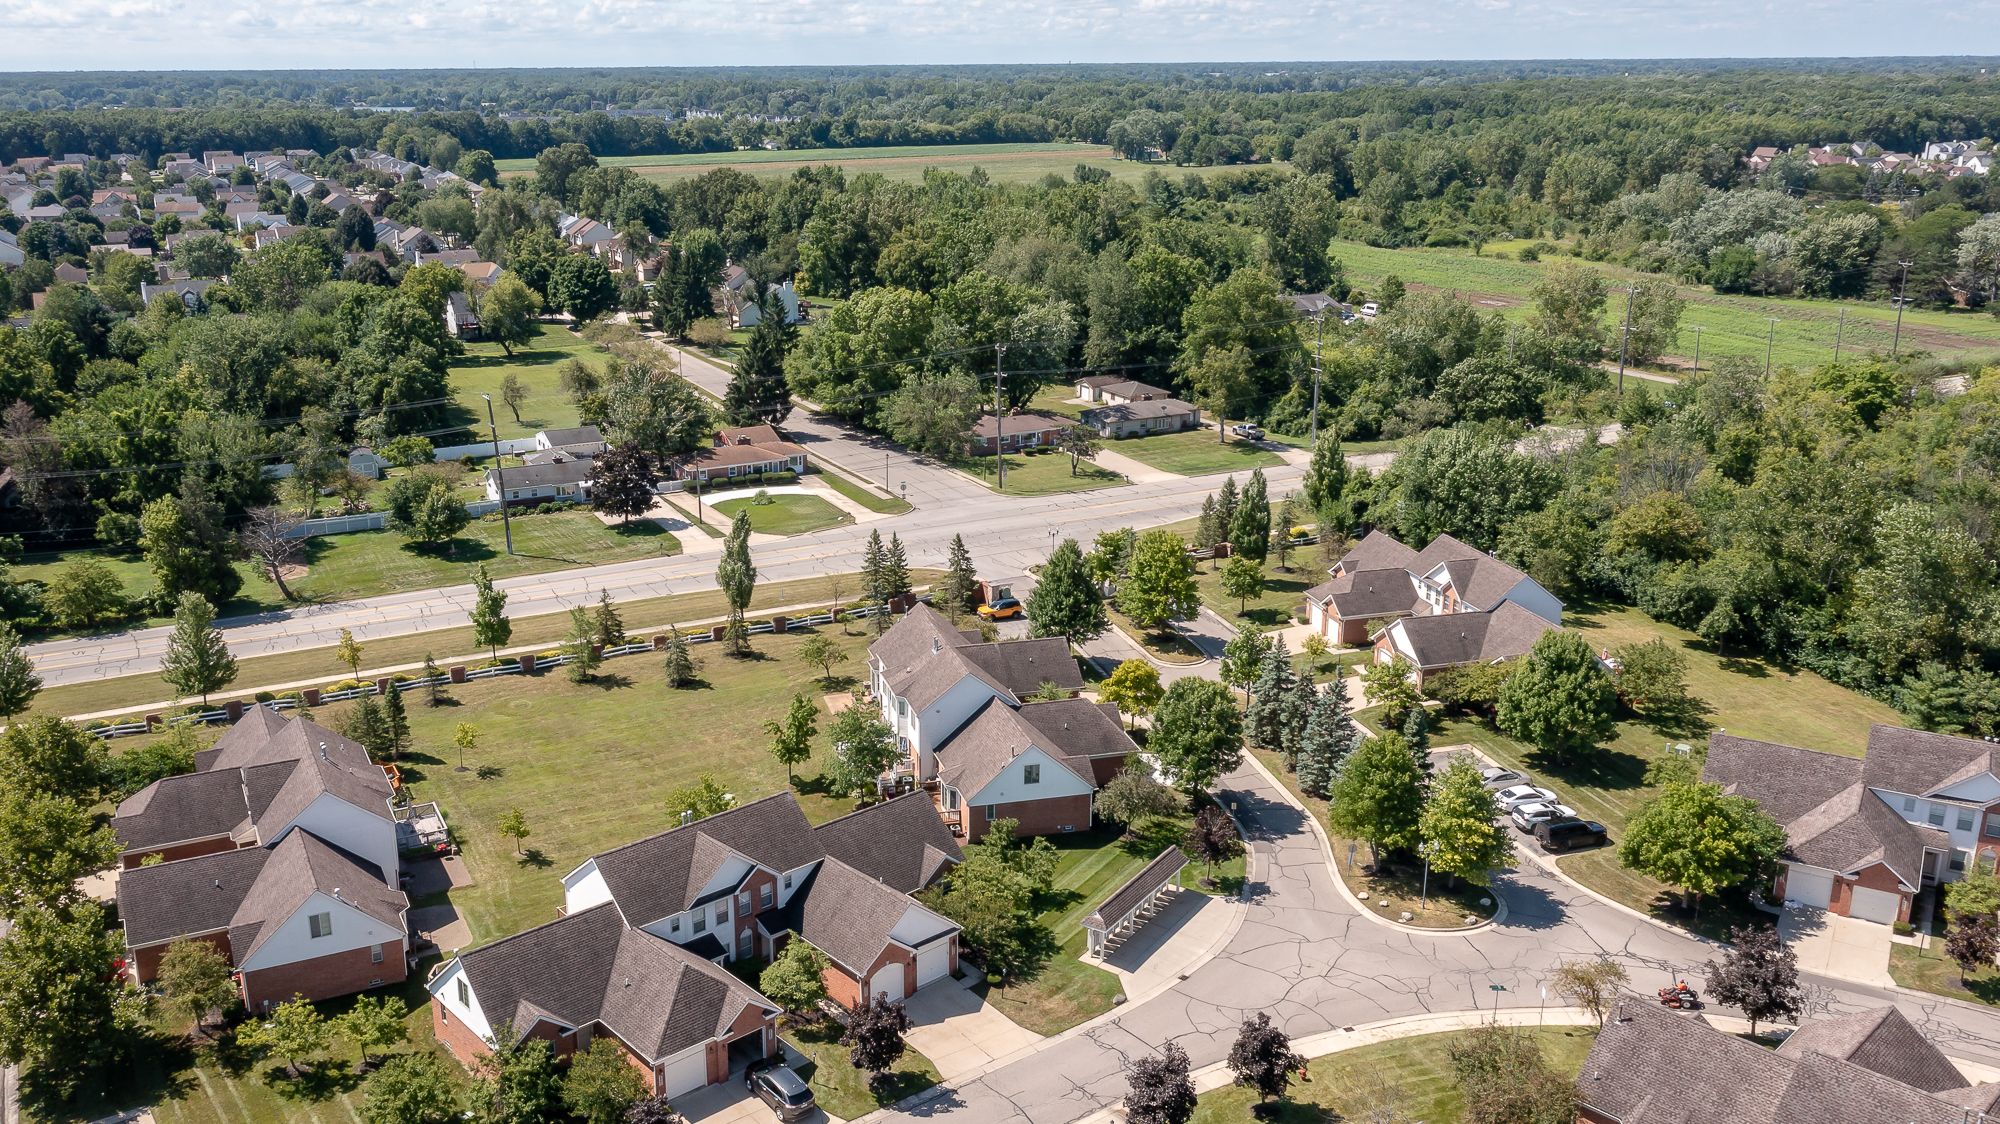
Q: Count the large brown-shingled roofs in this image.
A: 6